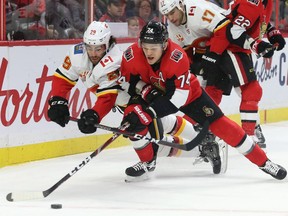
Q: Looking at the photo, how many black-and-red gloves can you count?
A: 4